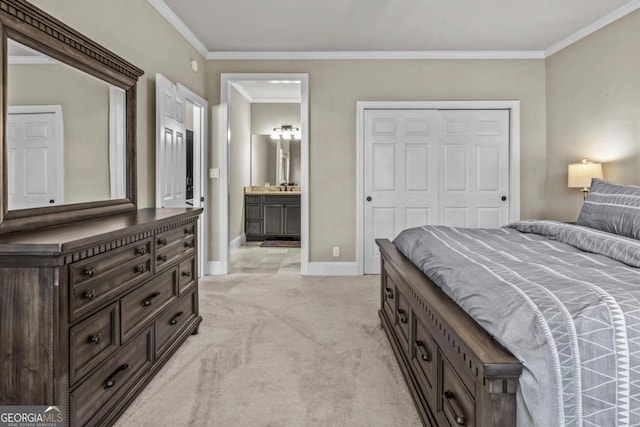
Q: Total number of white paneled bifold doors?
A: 2